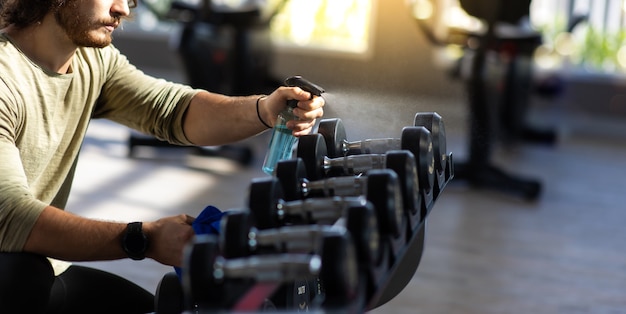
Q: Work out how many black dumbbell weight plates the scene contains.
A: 12